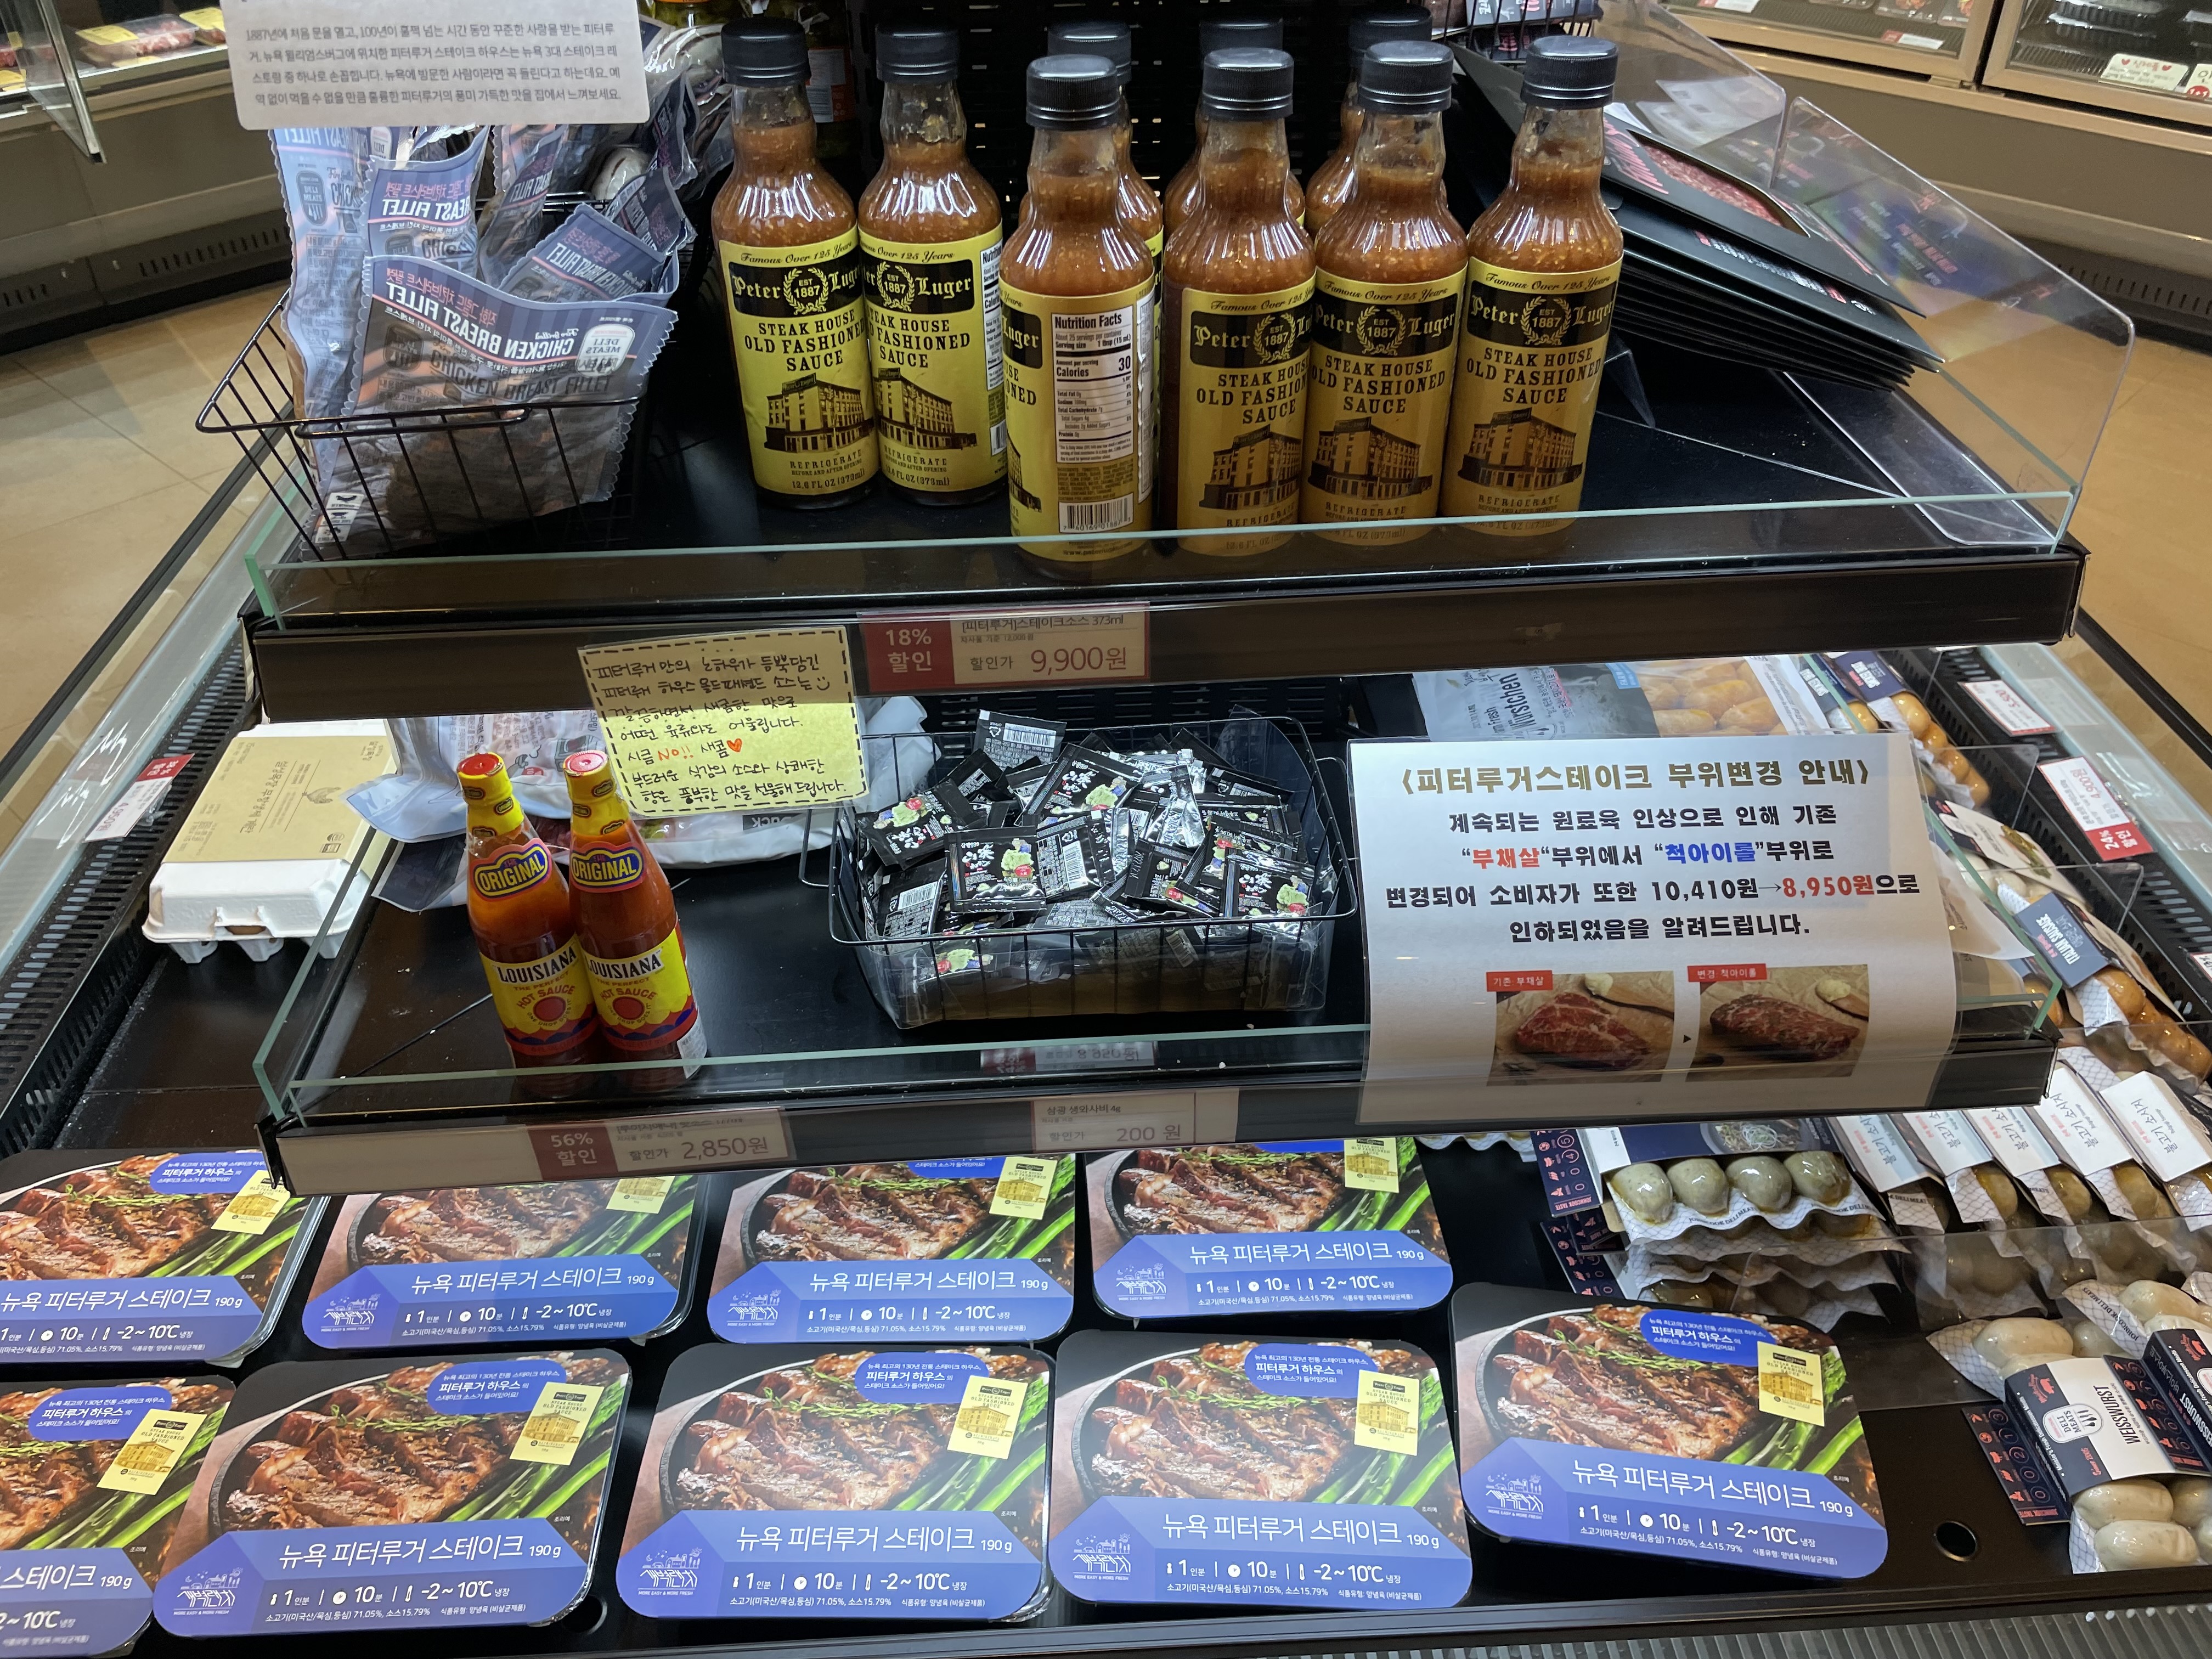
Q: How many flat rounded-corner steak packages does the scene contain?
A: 9